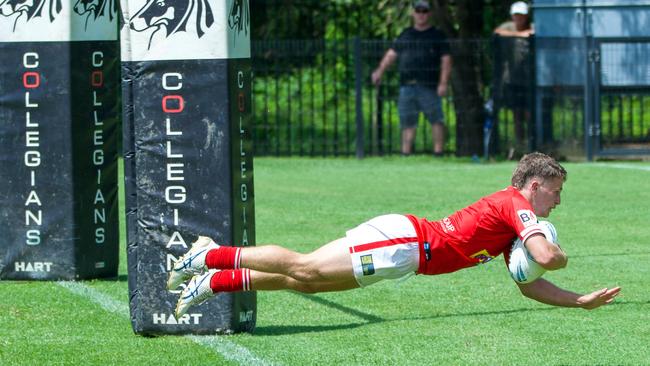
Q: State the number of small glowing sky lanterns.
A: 0